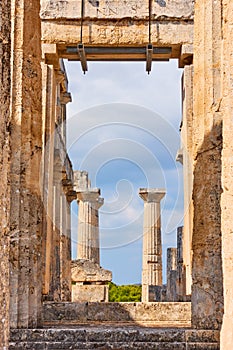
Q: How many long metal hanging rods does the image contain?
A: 2